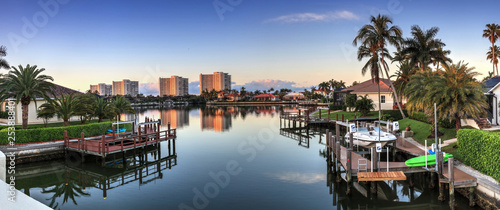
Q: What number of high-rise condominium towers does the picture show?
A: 4